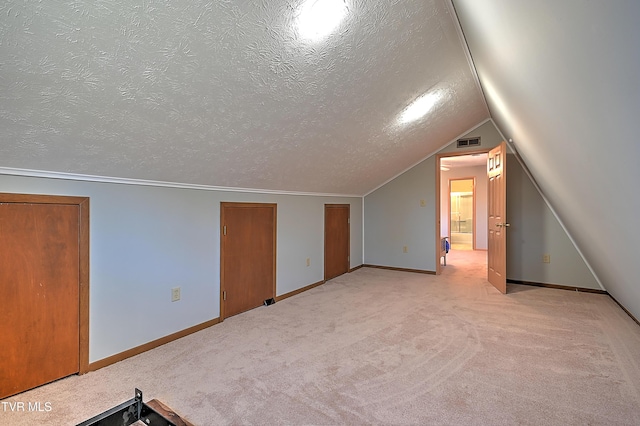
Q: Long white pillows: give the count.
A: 0